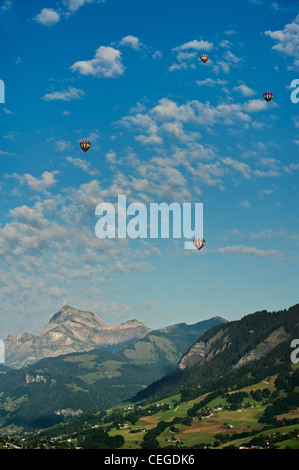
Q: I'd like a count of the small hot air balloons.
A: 4